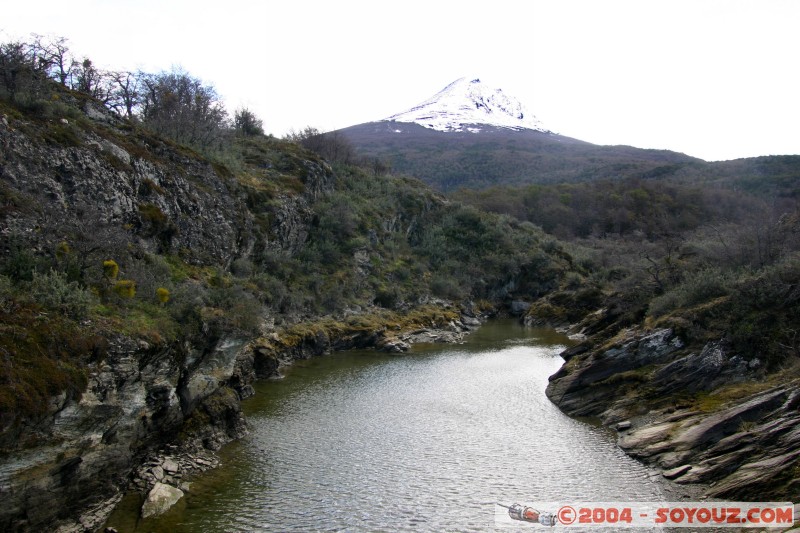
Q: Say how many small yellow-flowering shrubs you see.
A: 3